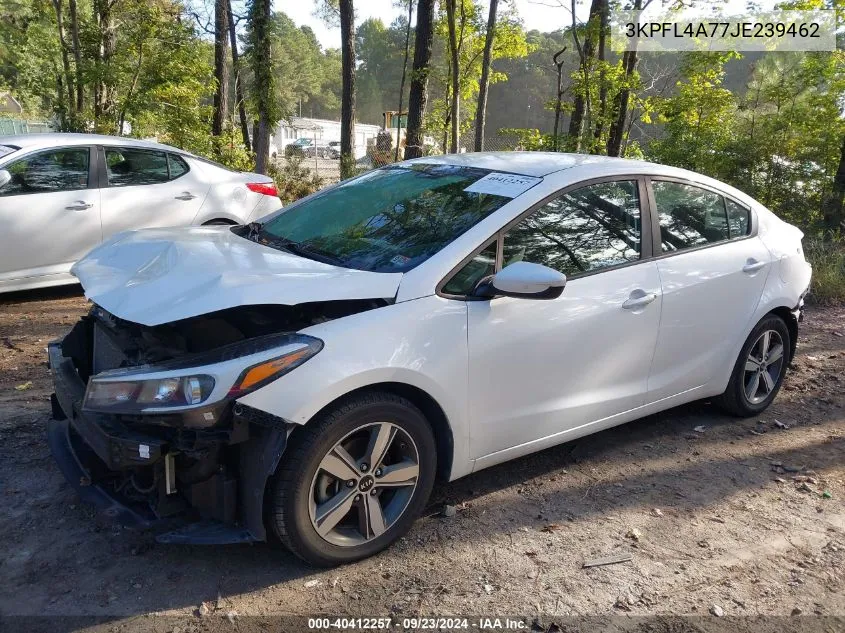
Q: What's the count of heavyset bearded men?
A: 0